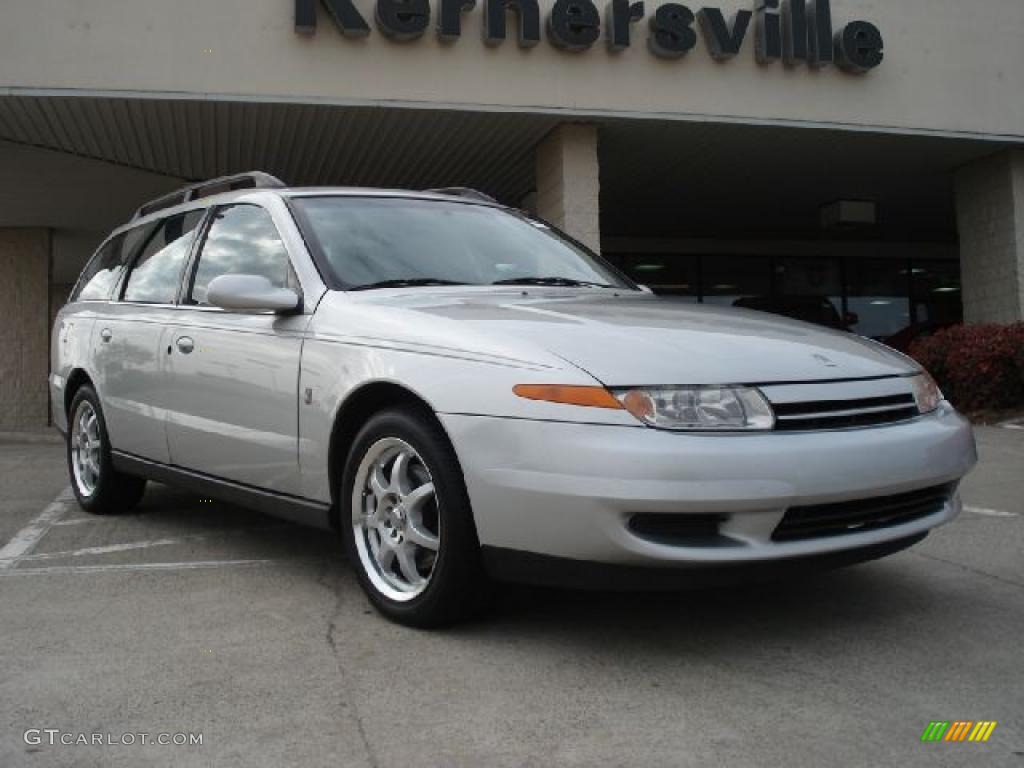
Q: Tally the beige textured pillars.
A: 3